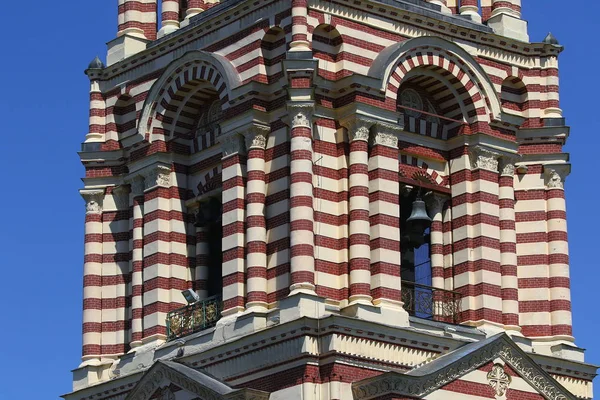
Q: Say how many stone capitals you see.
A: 11